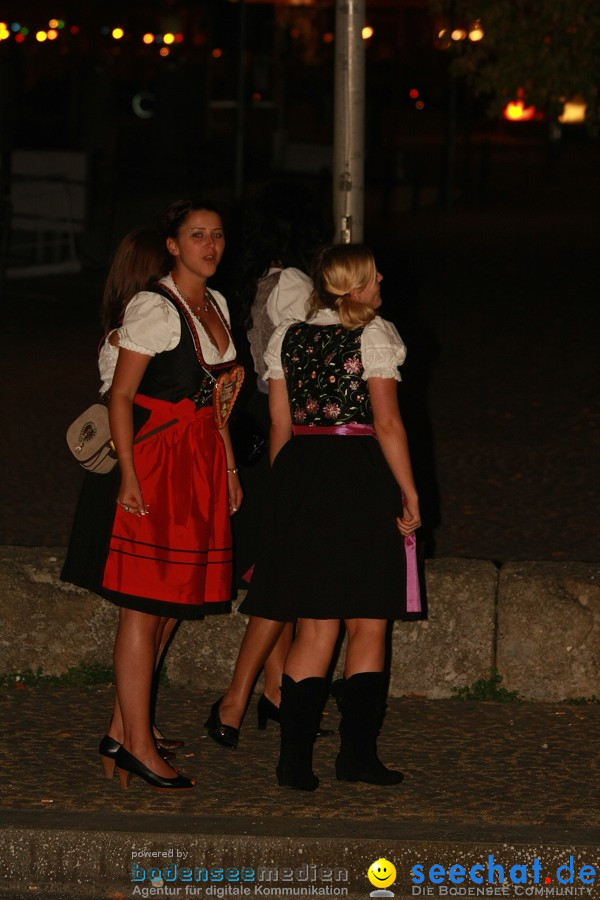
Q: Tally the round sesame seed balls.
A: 0